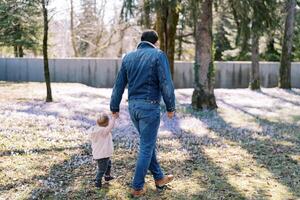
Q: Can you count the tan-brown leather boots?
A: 2